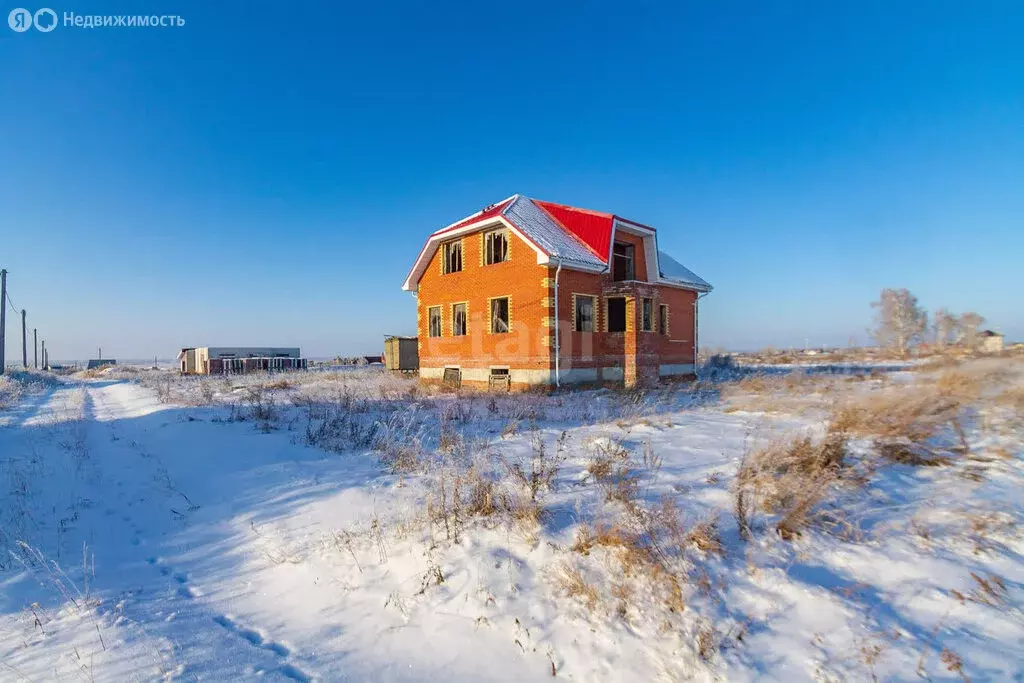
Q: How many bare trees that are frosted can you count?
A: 3